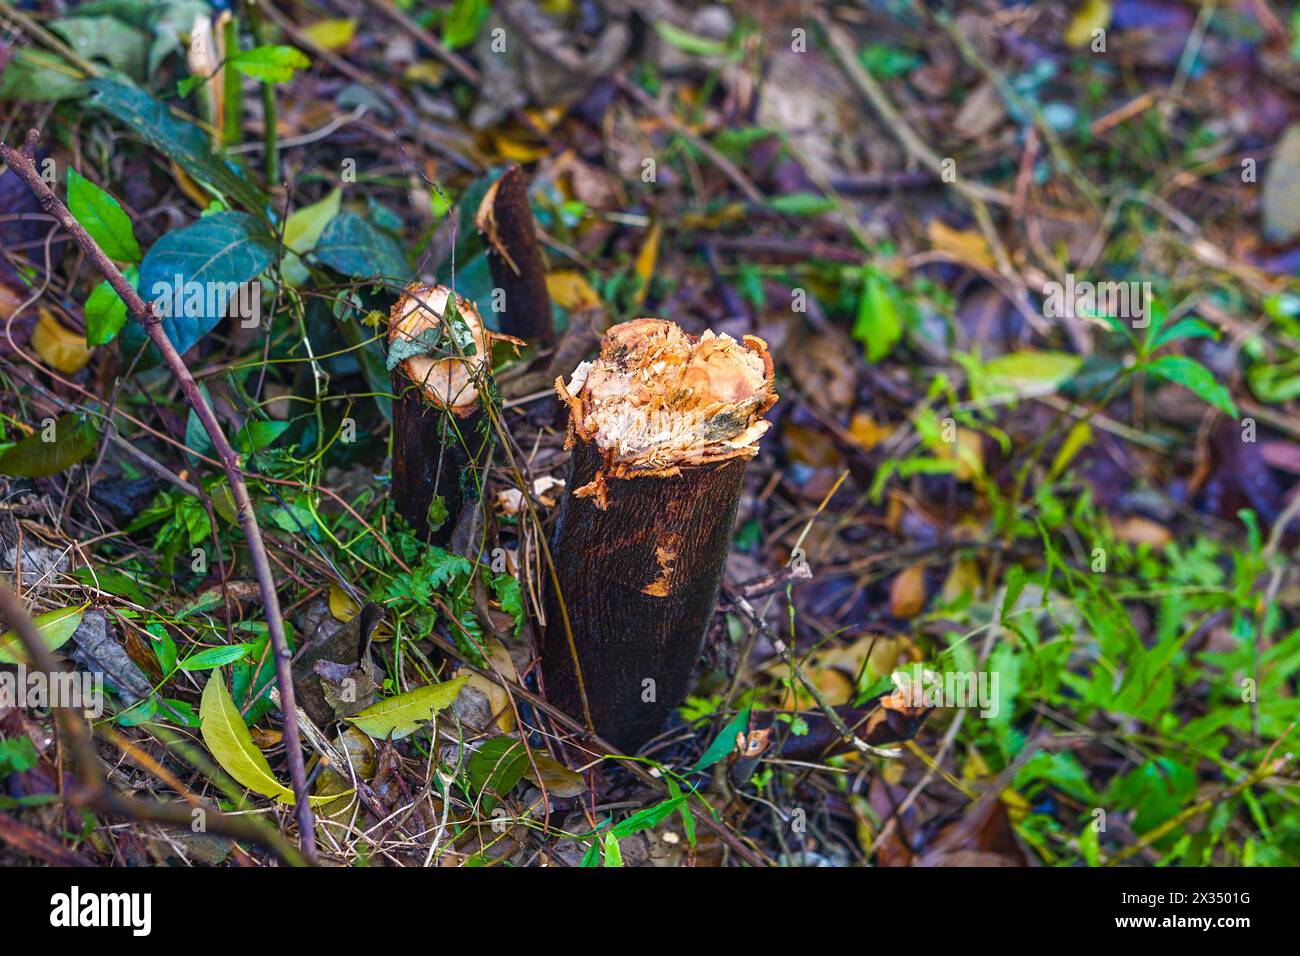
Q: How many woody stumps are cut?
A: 3